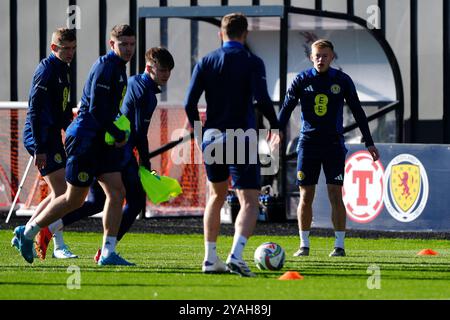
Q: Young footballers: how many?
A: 5